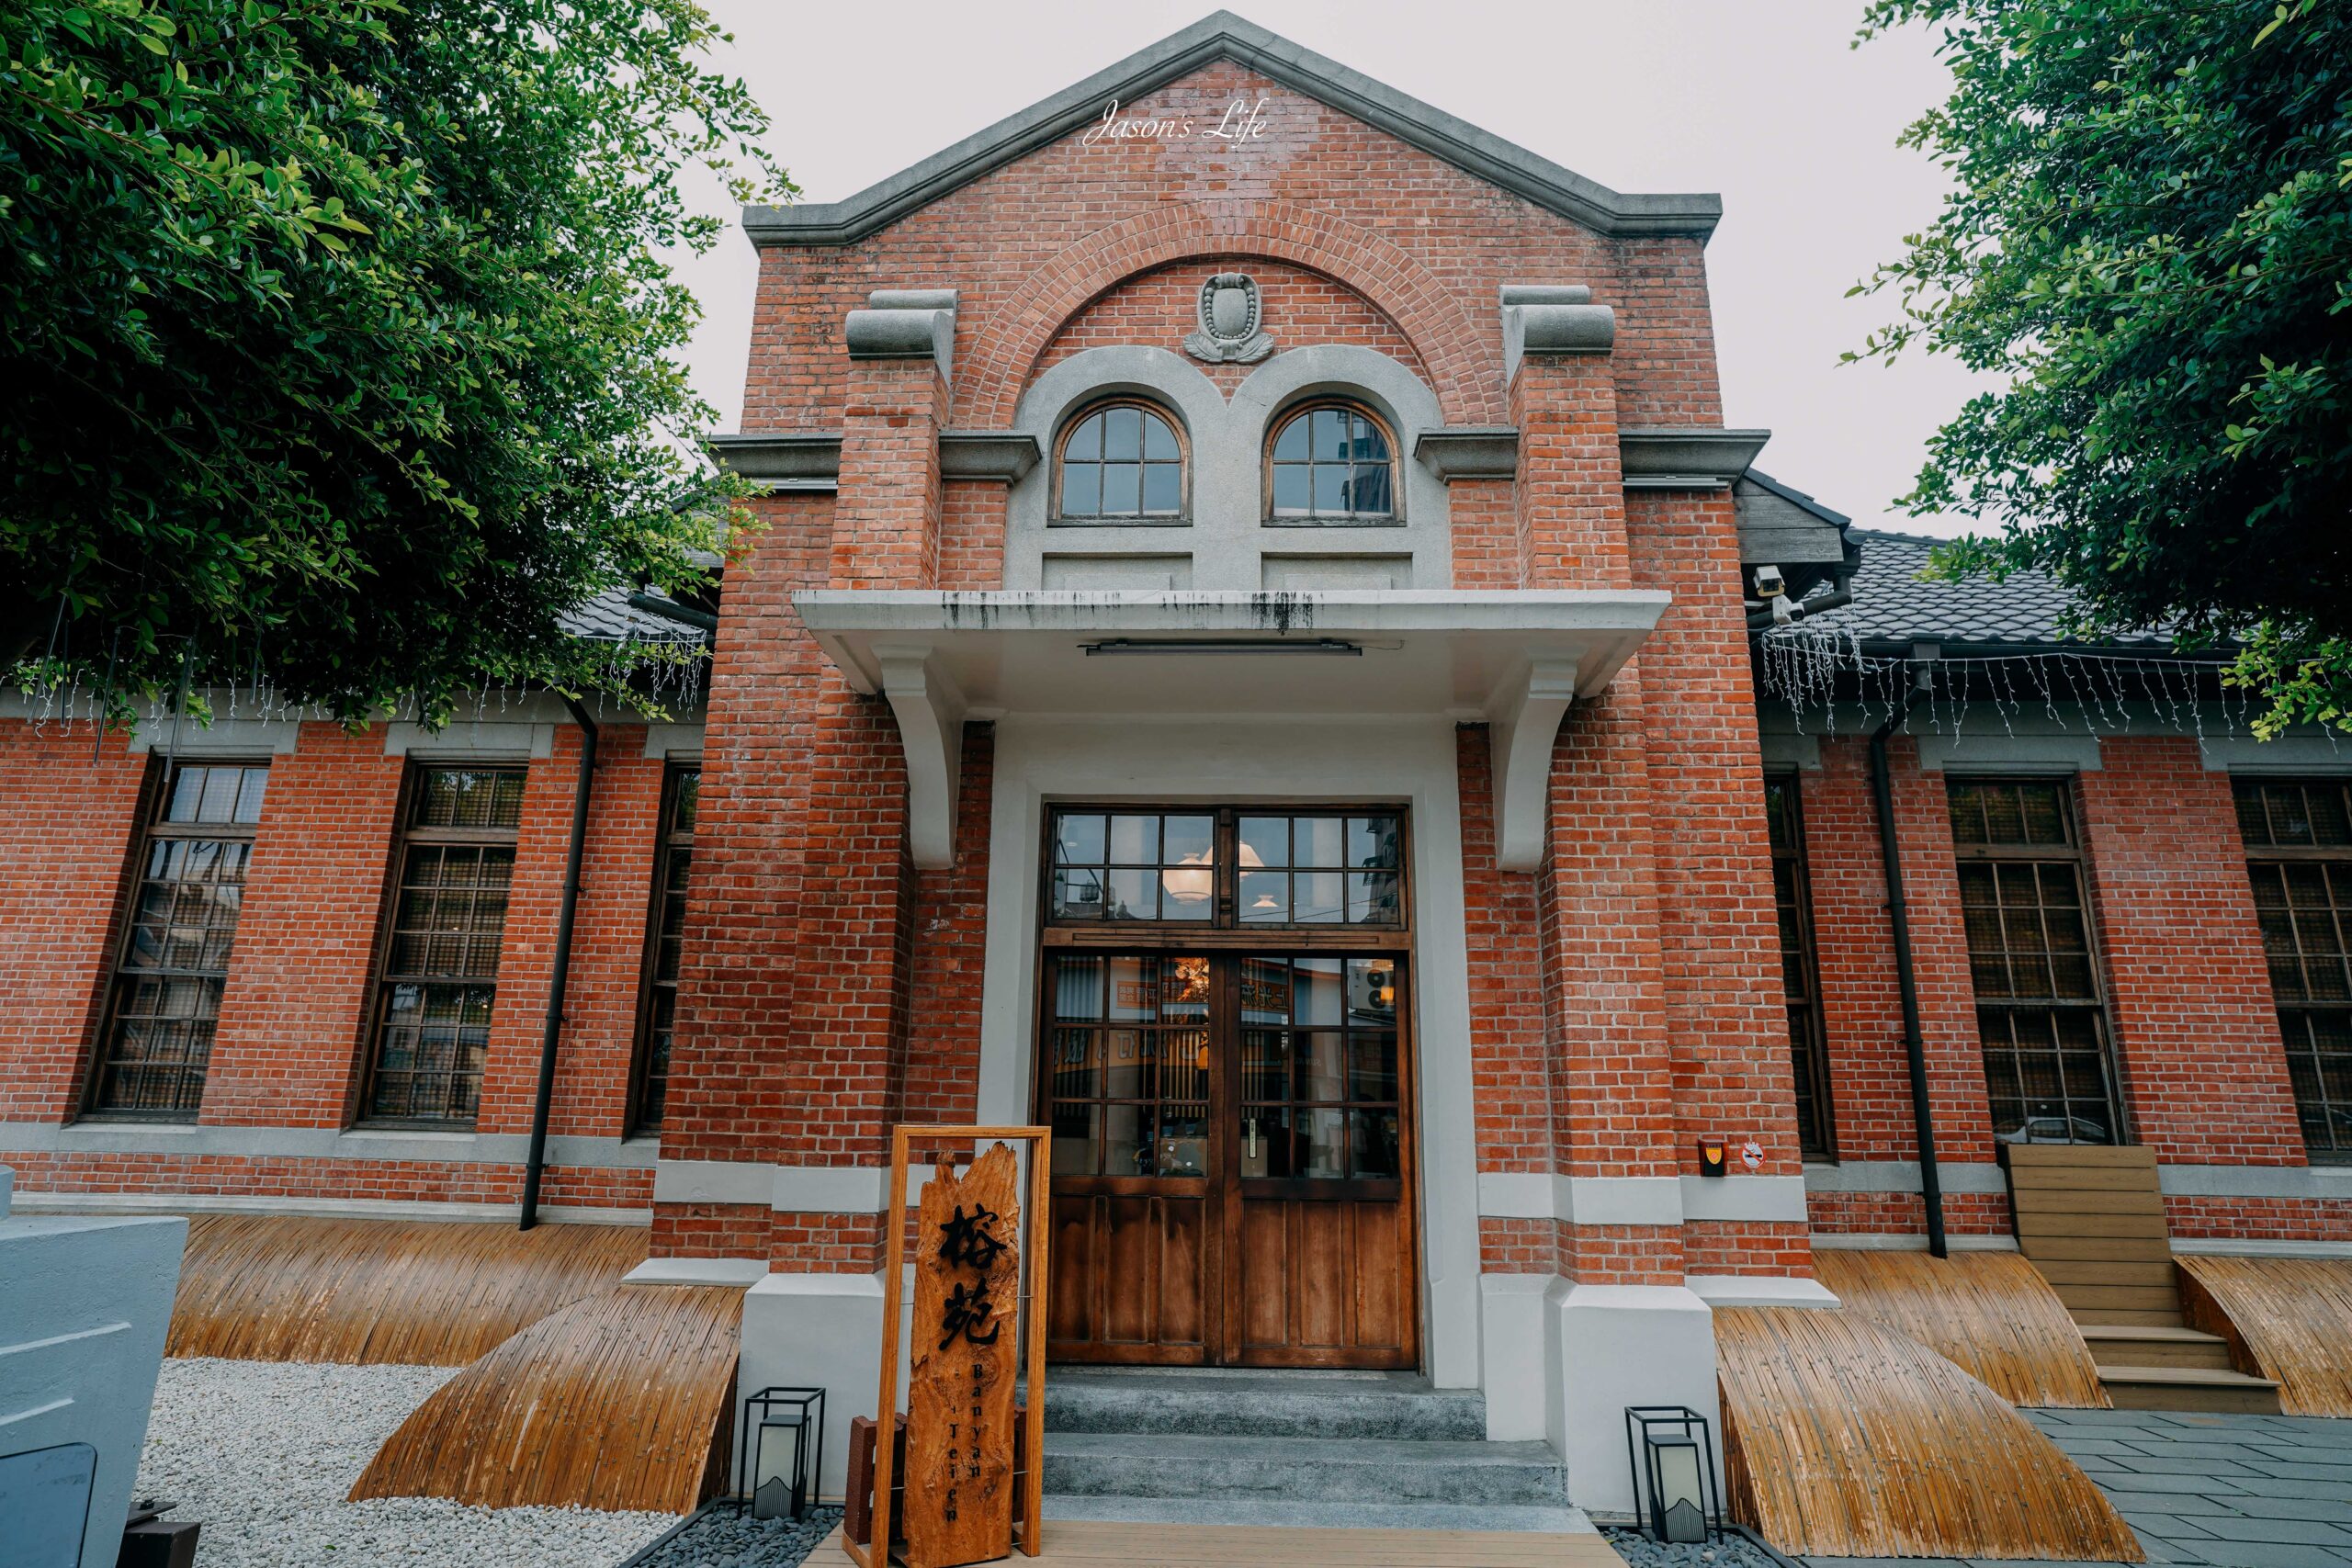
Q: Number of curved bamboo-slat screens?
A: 5